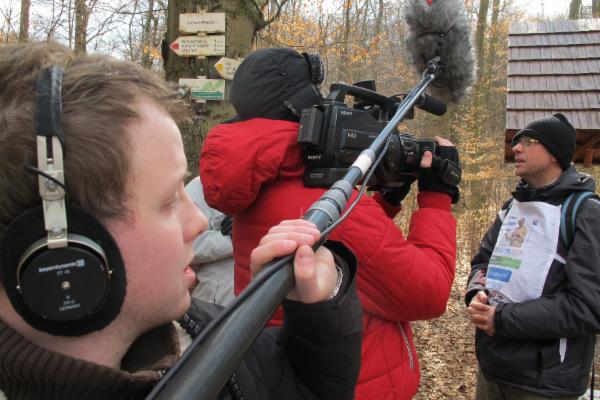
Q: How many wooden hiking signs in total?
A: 4